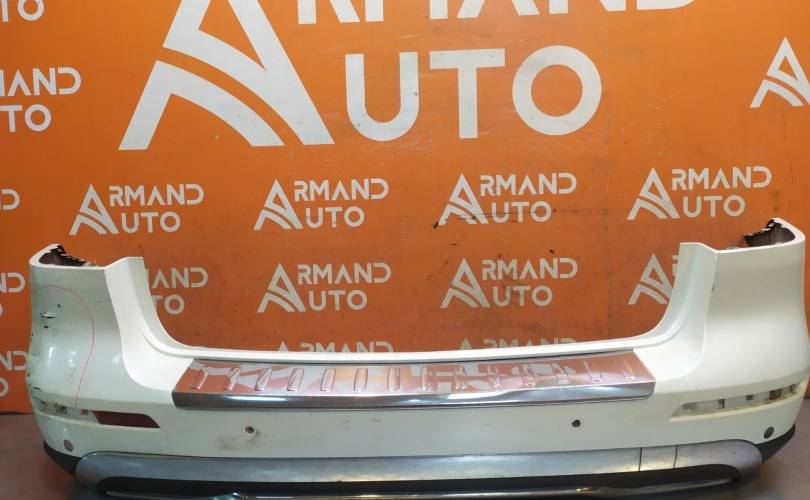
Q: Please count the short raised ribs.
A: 14